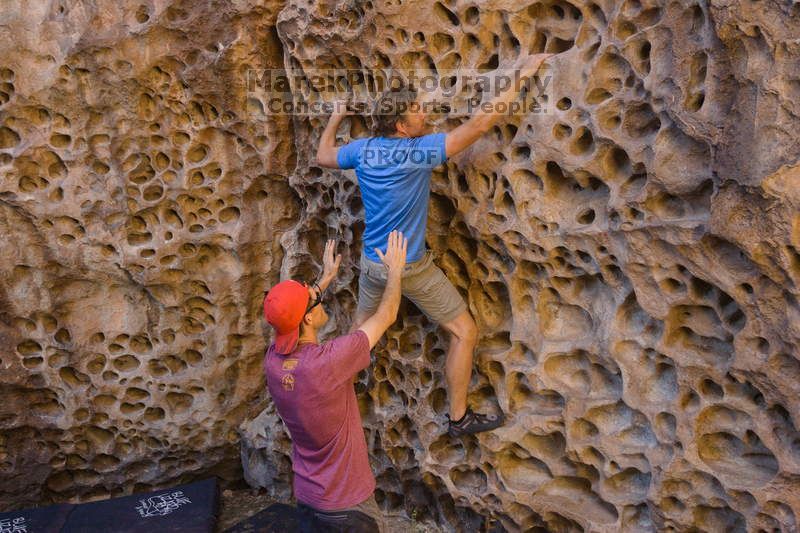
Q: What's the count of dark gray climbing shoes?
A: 1